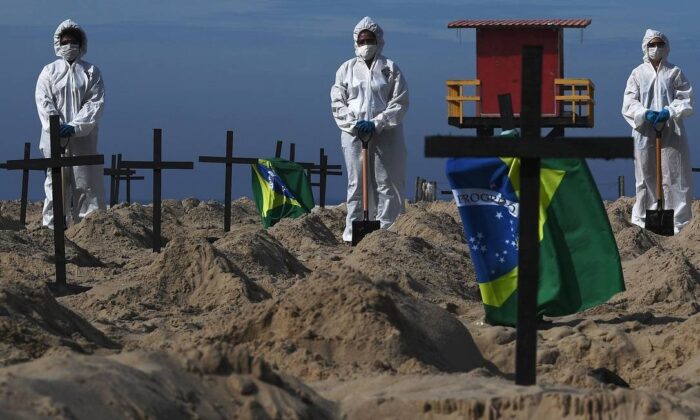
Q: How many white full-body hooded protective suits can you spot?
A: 3